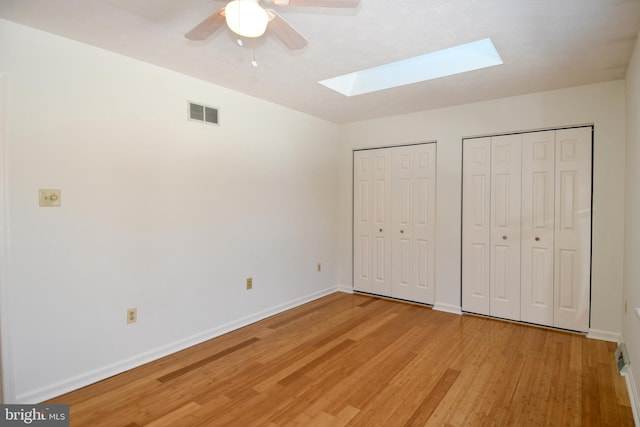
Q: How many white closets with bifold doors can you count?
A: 2